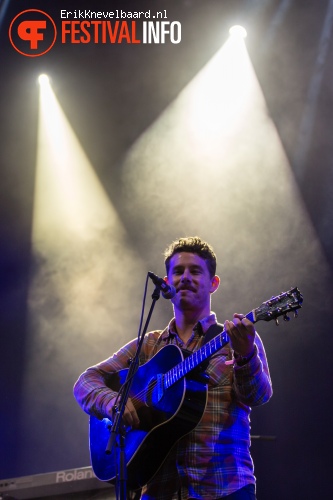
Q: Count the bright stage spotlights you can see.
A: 2